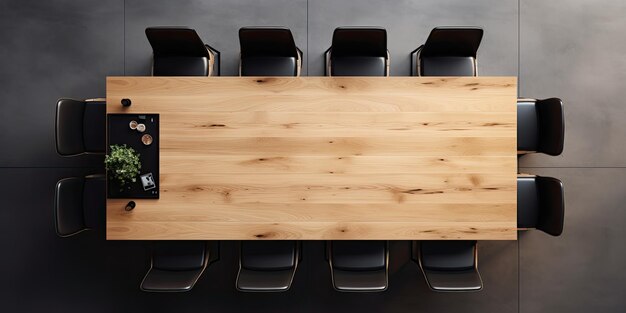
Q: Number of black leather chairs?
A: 12